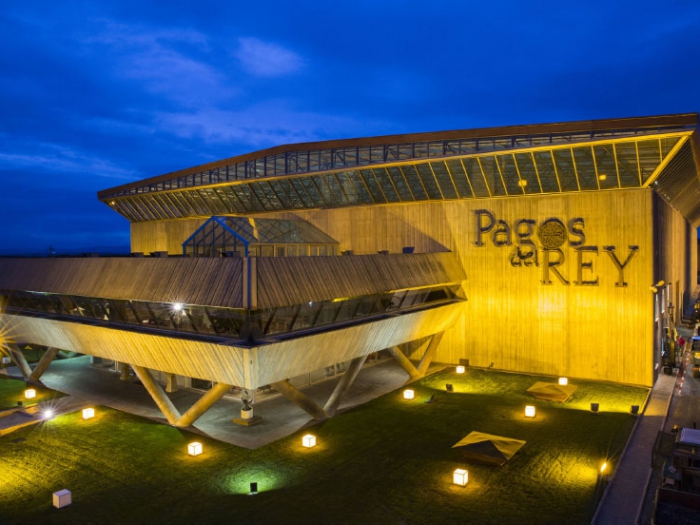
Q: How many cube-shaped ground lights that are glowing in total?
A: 9